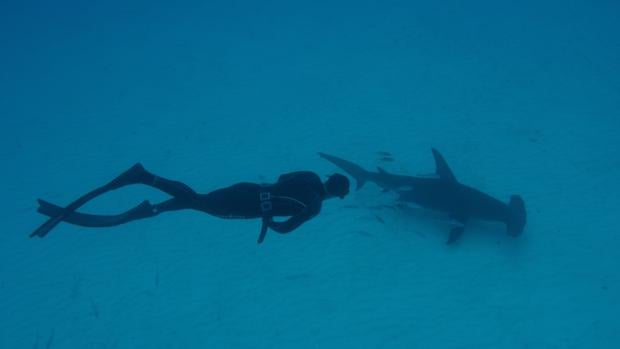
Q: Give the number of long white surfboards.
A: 0